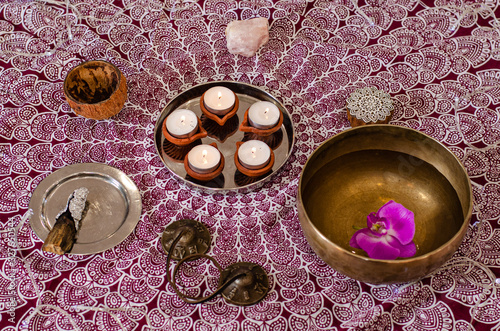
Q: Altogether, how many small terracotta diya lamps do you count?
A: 5